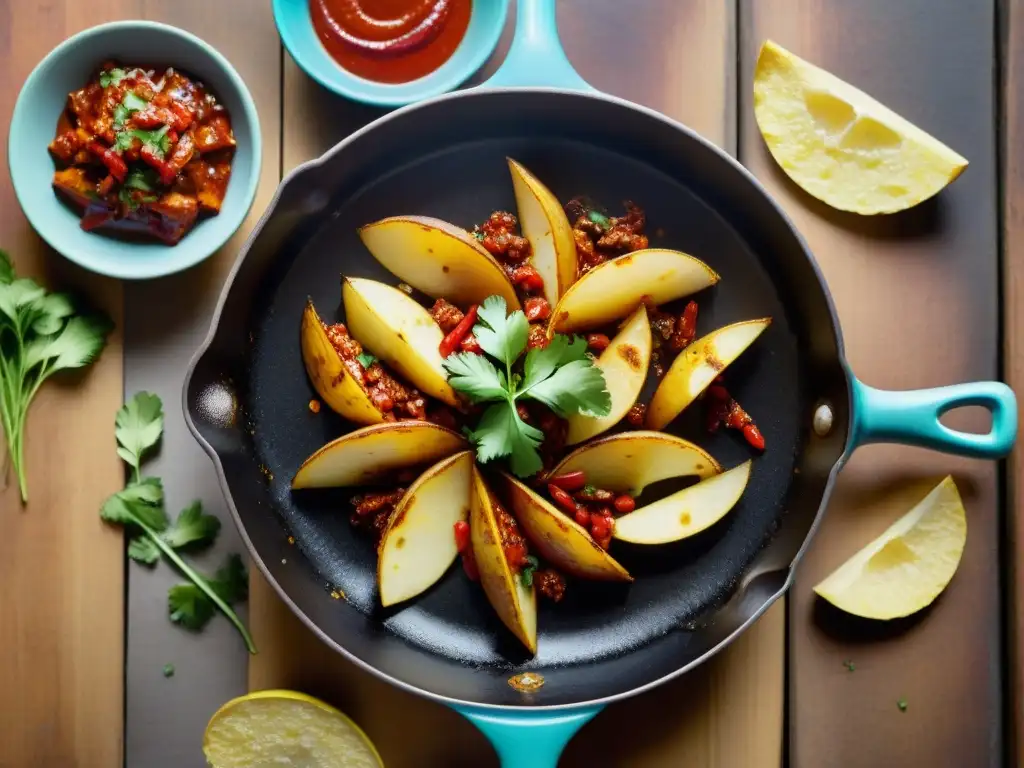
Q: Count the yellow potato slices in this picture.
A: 13